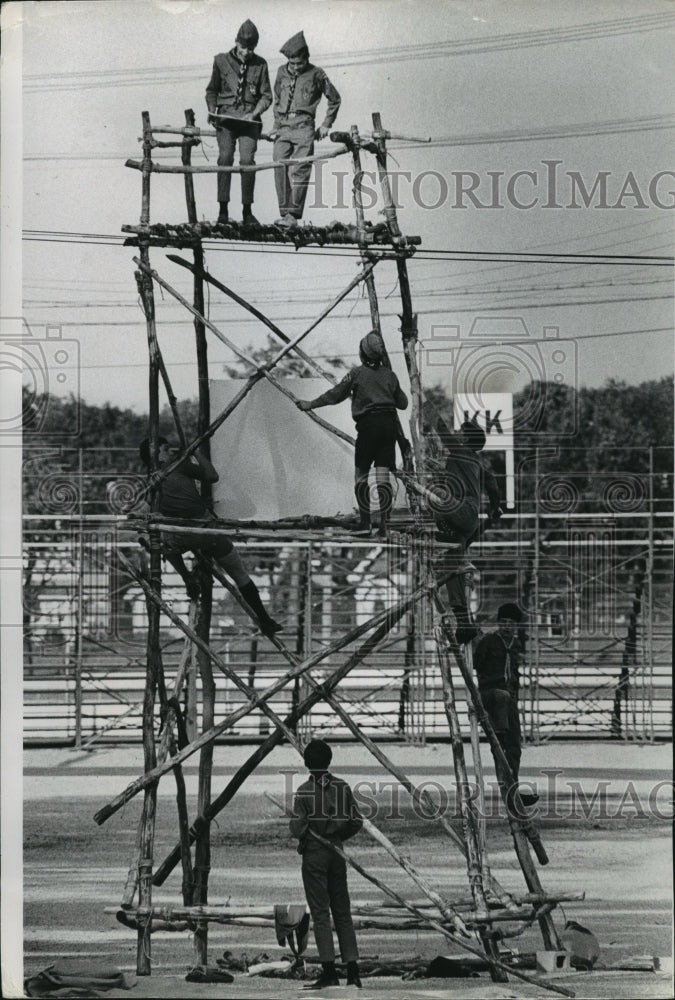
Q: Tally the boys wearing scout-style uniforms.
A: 7